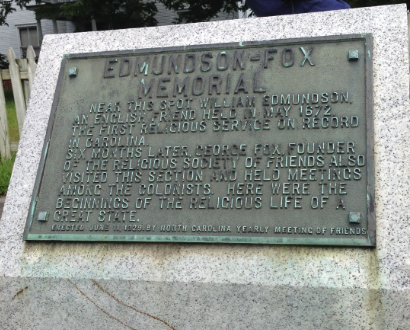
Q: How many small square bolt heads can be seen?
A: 4